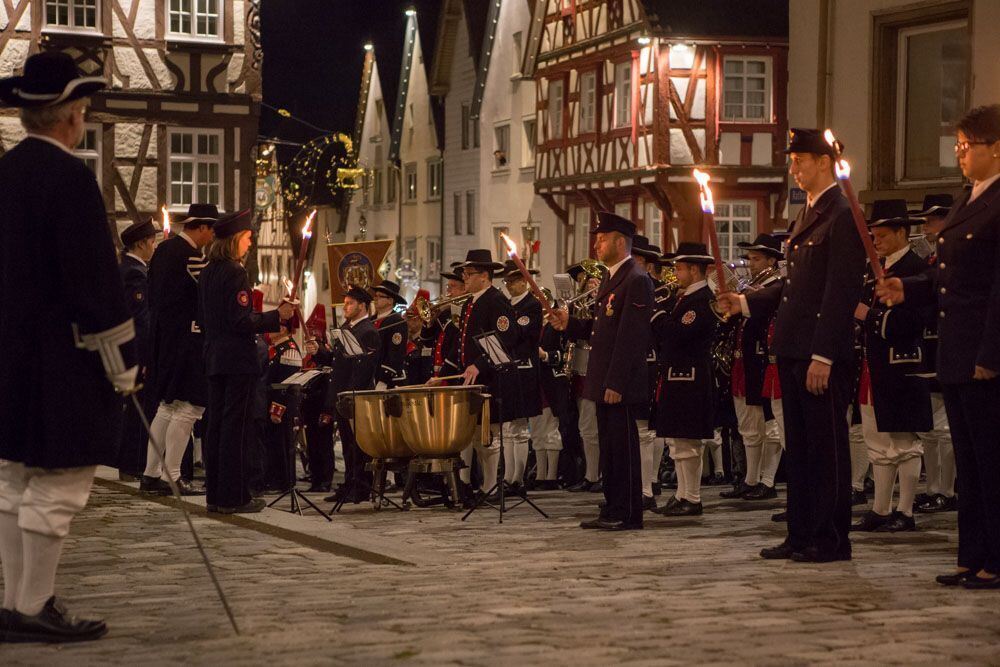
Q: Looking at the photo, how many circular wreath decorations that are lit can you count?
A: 1